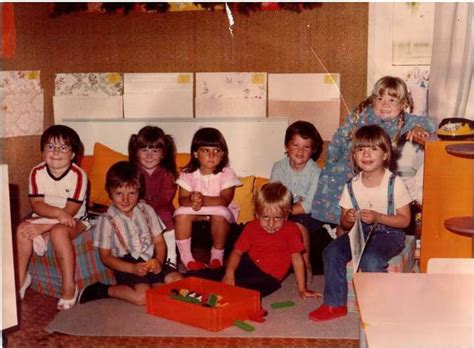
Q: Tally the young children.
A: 8